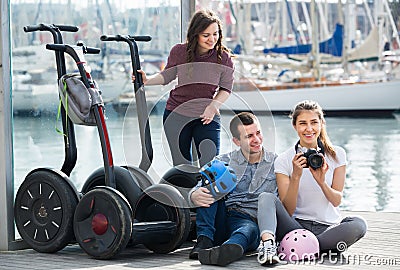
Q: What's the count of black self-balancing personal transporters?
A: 3